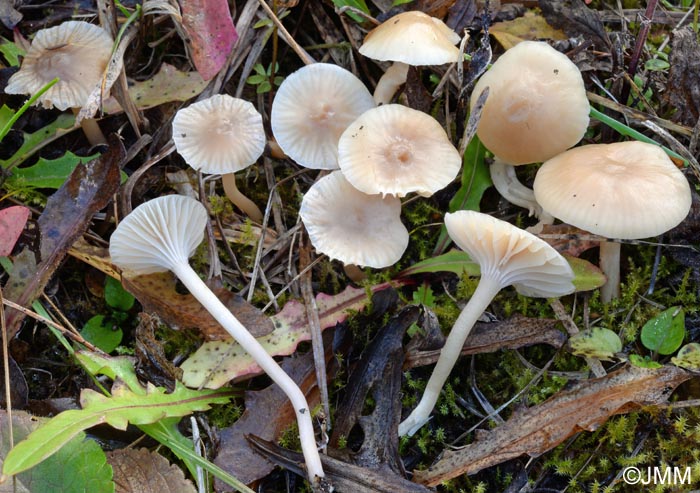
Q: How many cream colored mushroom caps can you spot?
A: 10